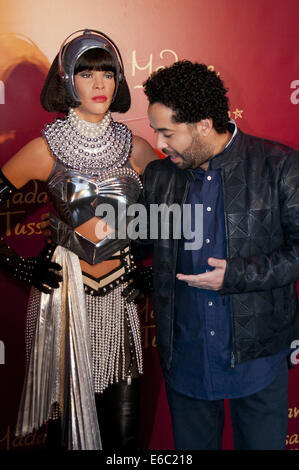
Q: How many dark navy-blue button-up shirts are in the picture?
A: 1